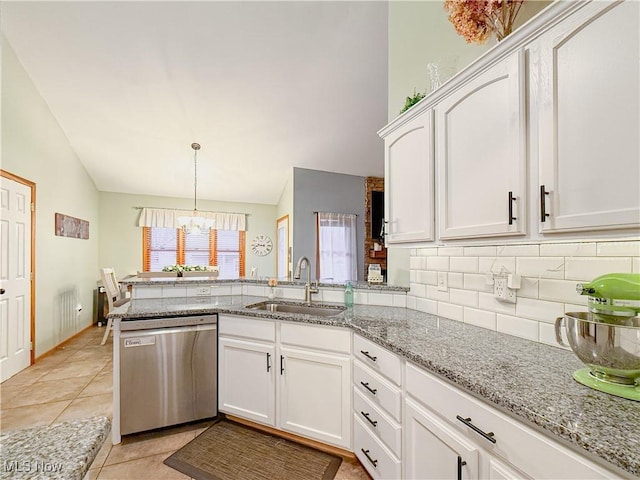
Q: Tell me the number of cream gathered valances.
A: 1